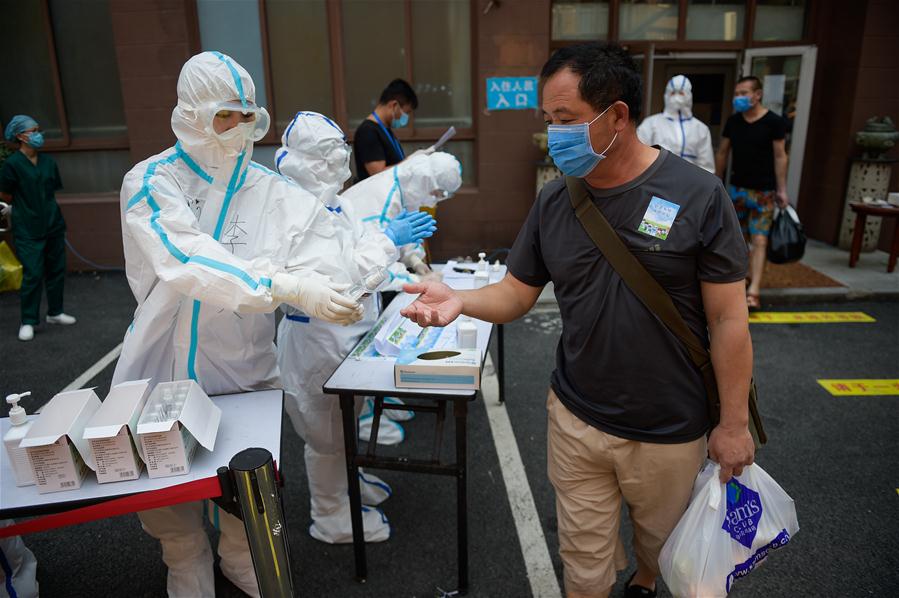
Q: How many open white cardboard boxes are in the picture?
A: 3